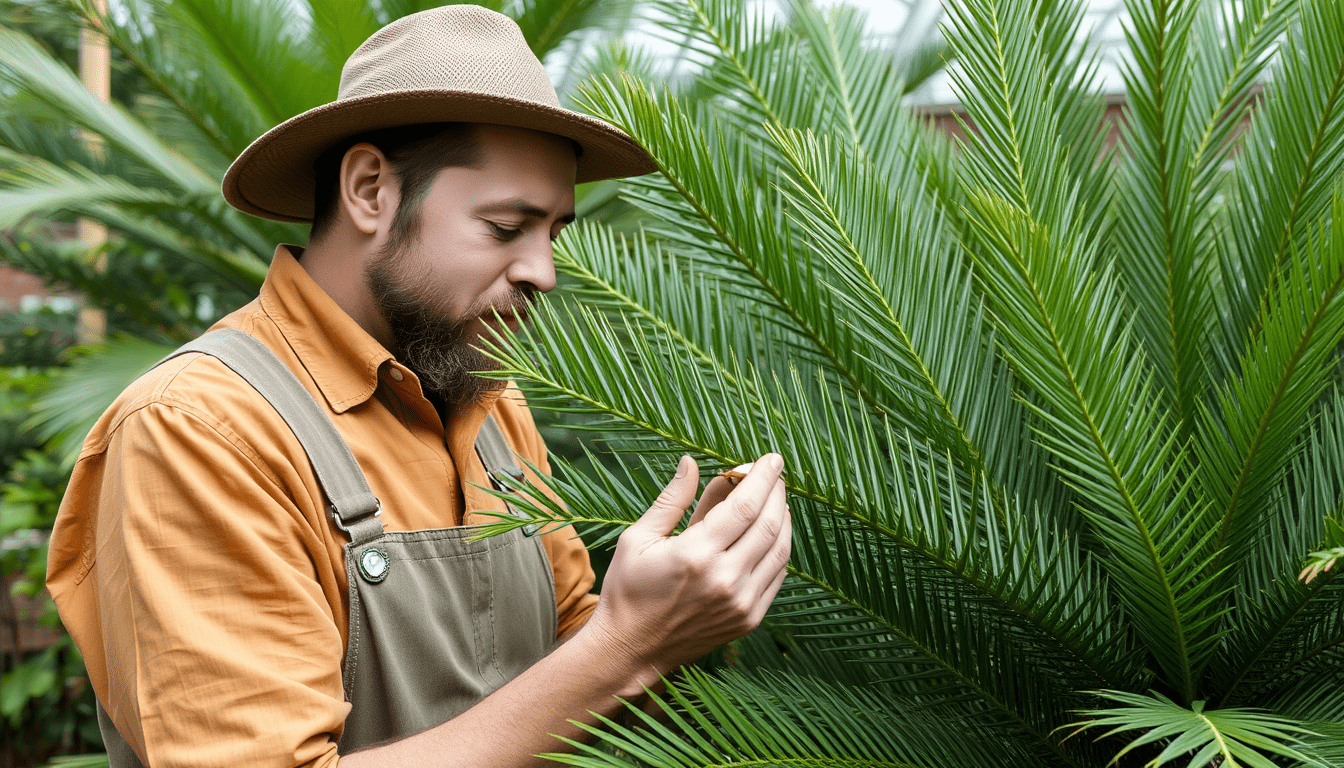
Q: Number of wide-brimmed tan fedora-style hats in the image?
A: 1